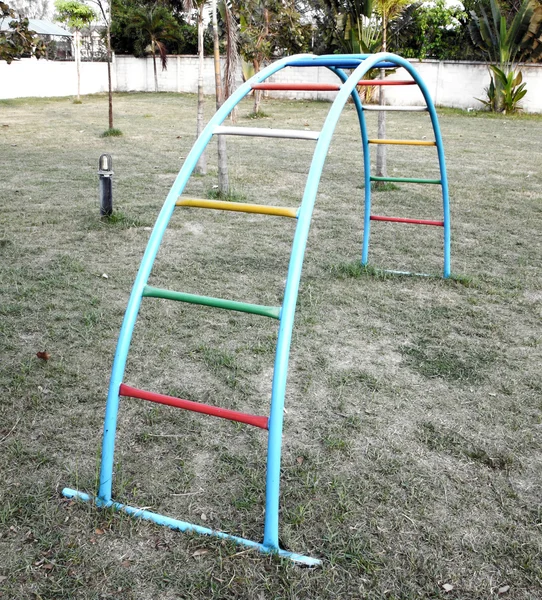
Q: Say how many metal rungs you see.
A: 13